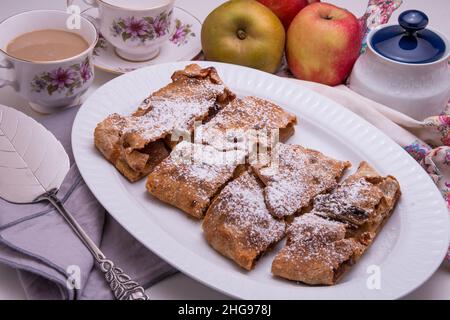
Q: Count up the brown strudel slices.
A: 6